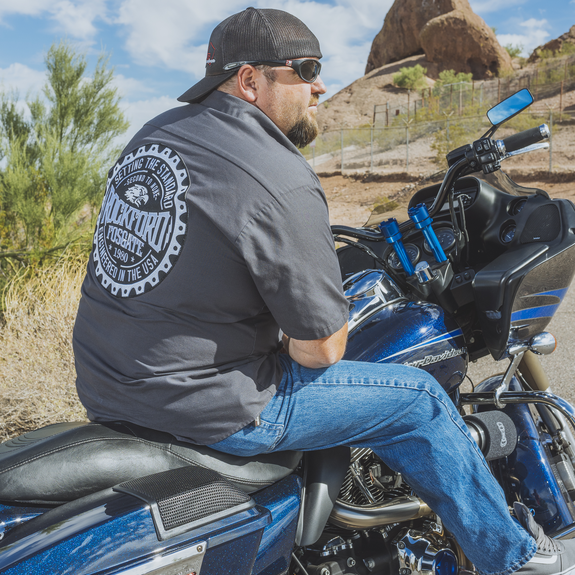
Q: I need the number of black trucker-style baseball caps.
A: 1